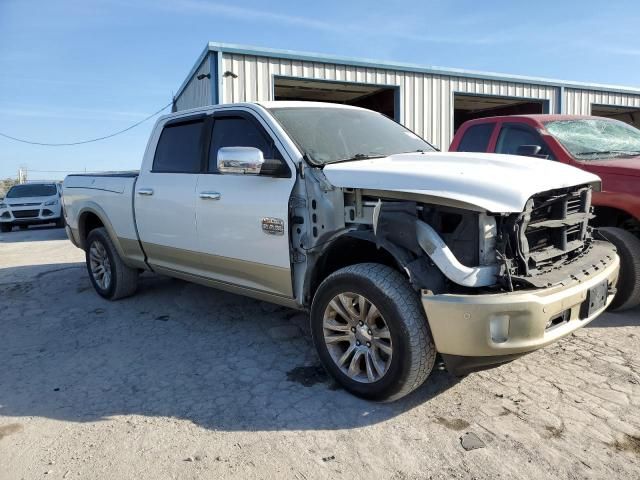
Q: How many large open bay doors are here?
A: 3